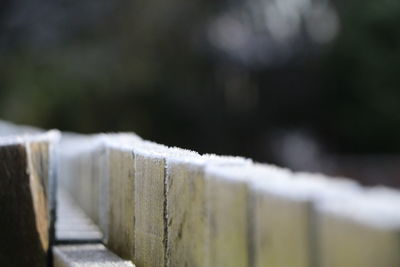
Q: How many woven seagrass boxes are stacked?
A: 0